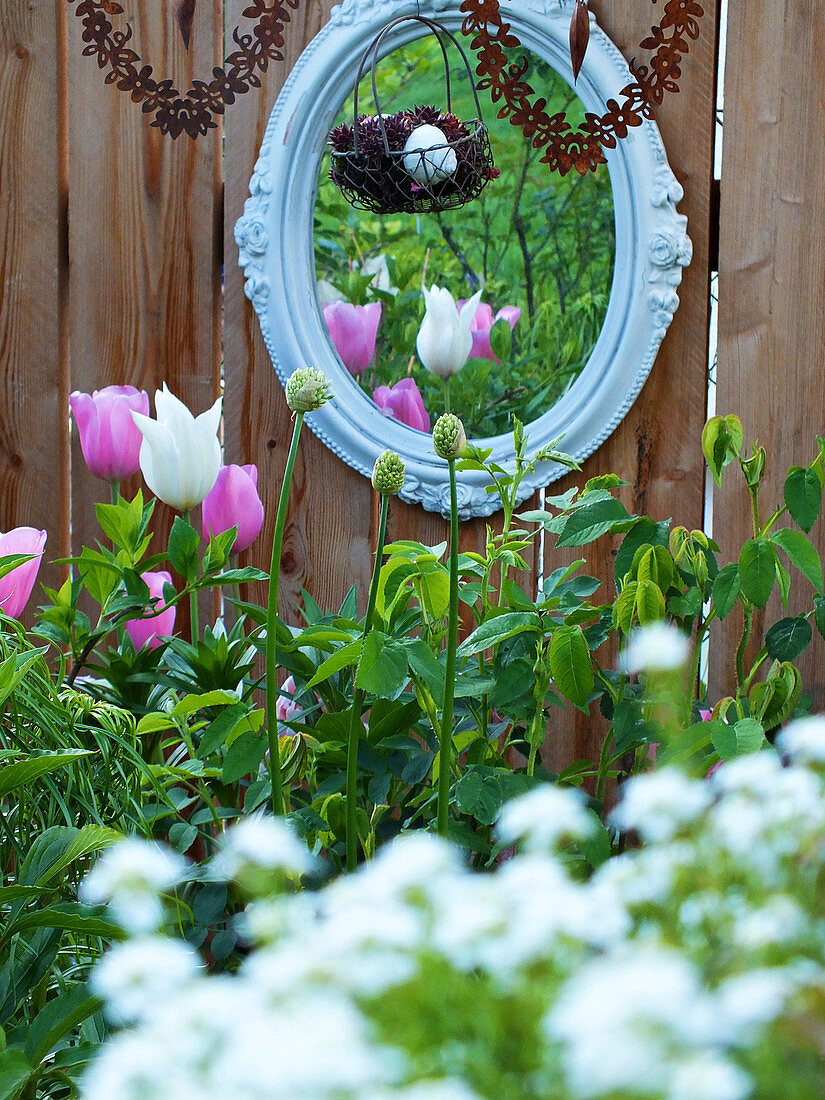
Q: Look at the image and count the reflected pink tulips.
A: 3